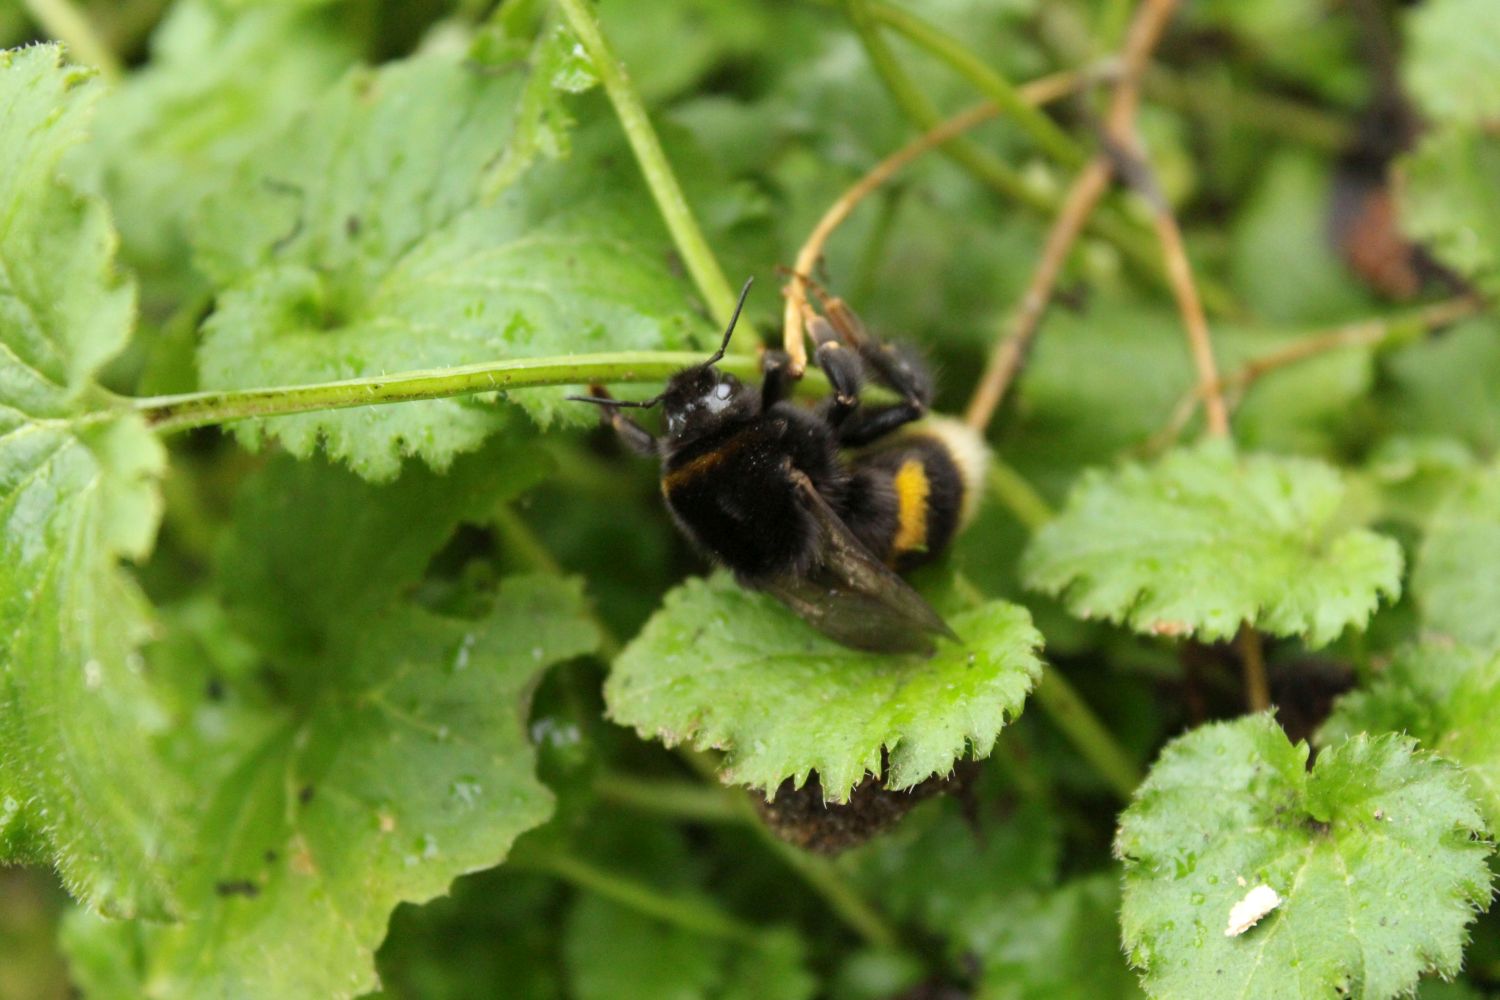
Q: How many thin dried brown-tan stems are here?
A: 4